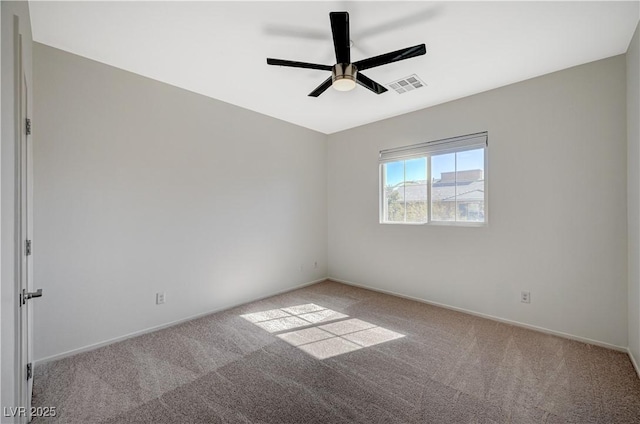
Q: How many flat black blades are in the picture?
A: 5